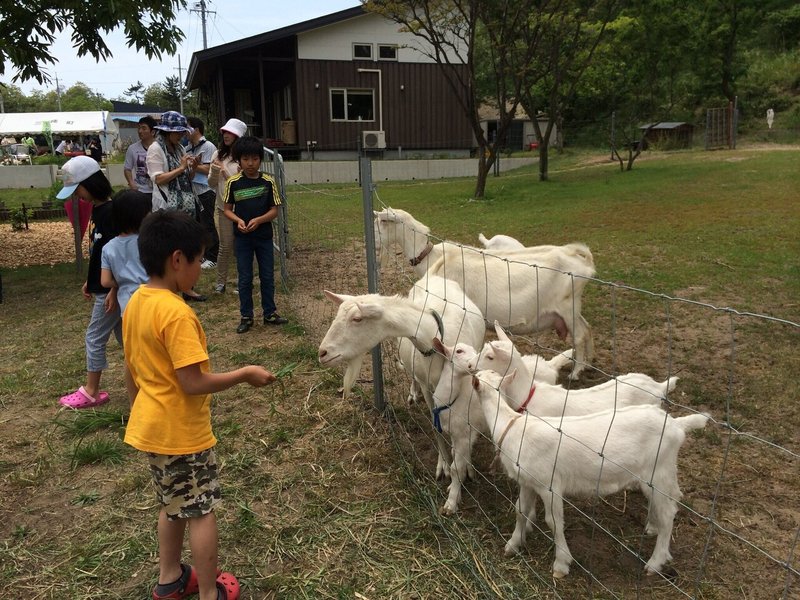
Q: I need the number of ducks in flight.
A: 0